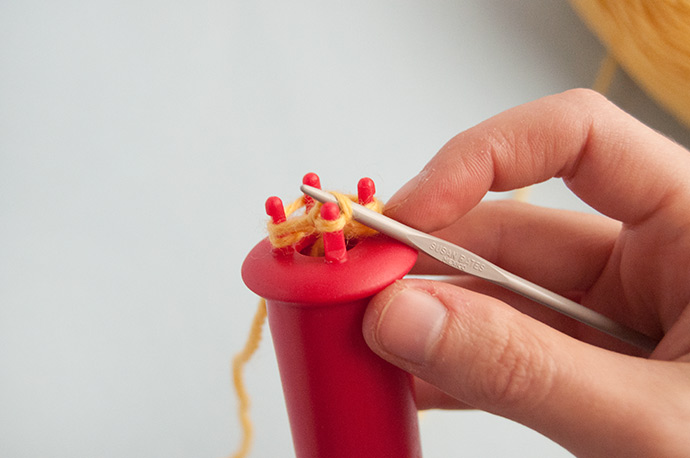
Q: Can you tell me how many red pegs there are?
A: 4